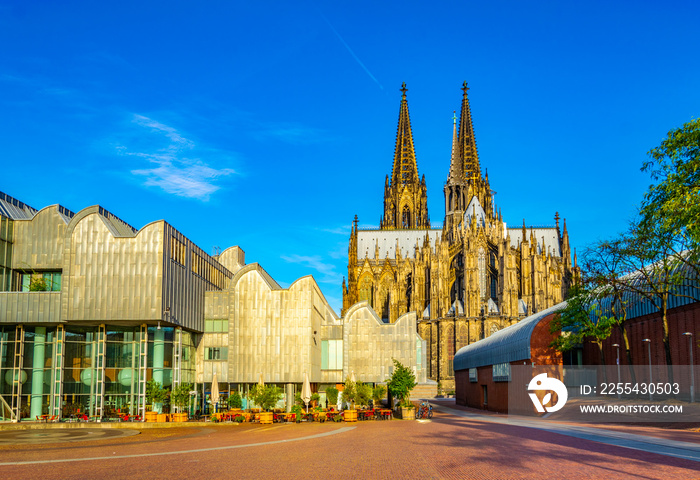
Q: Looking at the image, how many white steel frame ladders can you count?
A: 5